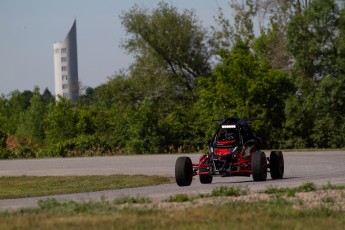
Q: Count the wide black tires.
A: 4